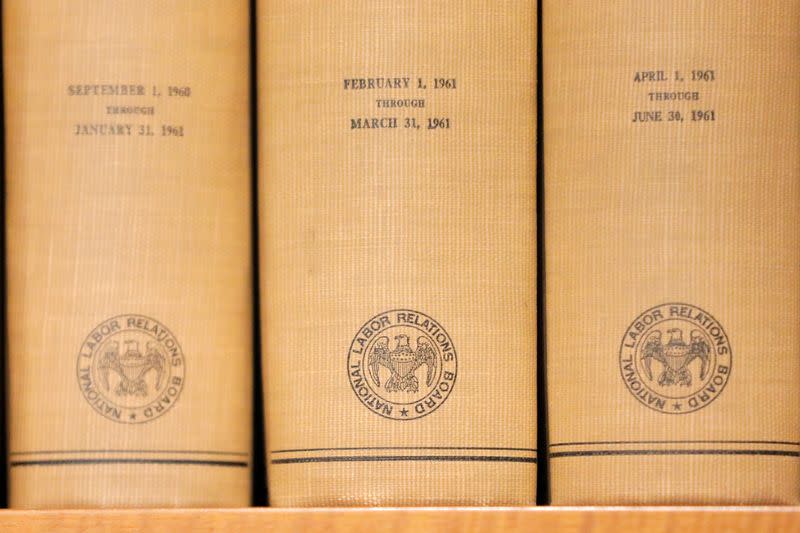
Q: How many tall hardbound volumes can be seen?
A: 3